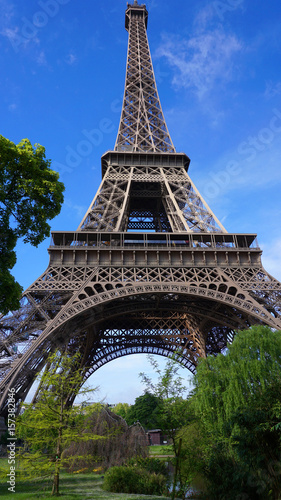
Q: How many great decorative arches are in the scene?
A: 2